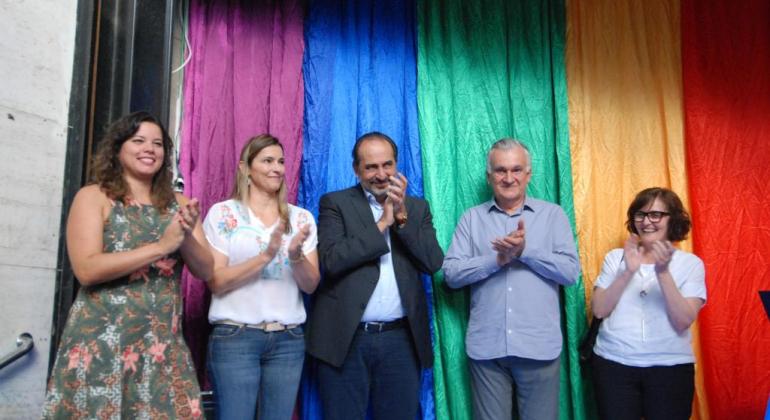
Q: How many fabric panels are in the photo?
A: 5